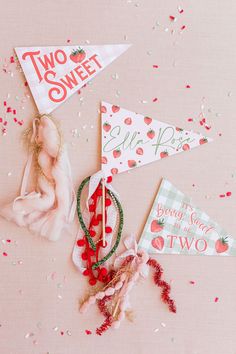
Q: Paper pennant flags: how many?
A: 3